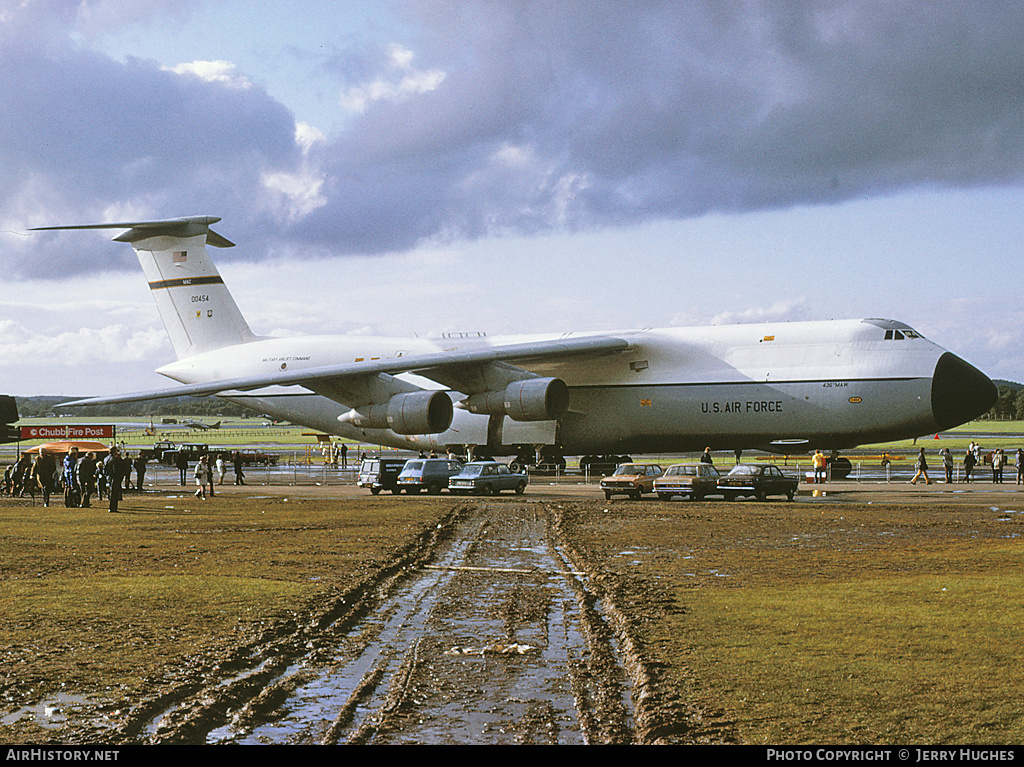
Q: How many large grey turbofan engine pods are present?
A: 2